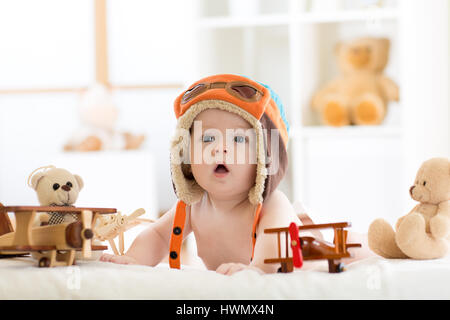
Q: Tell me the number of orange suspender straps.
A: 2